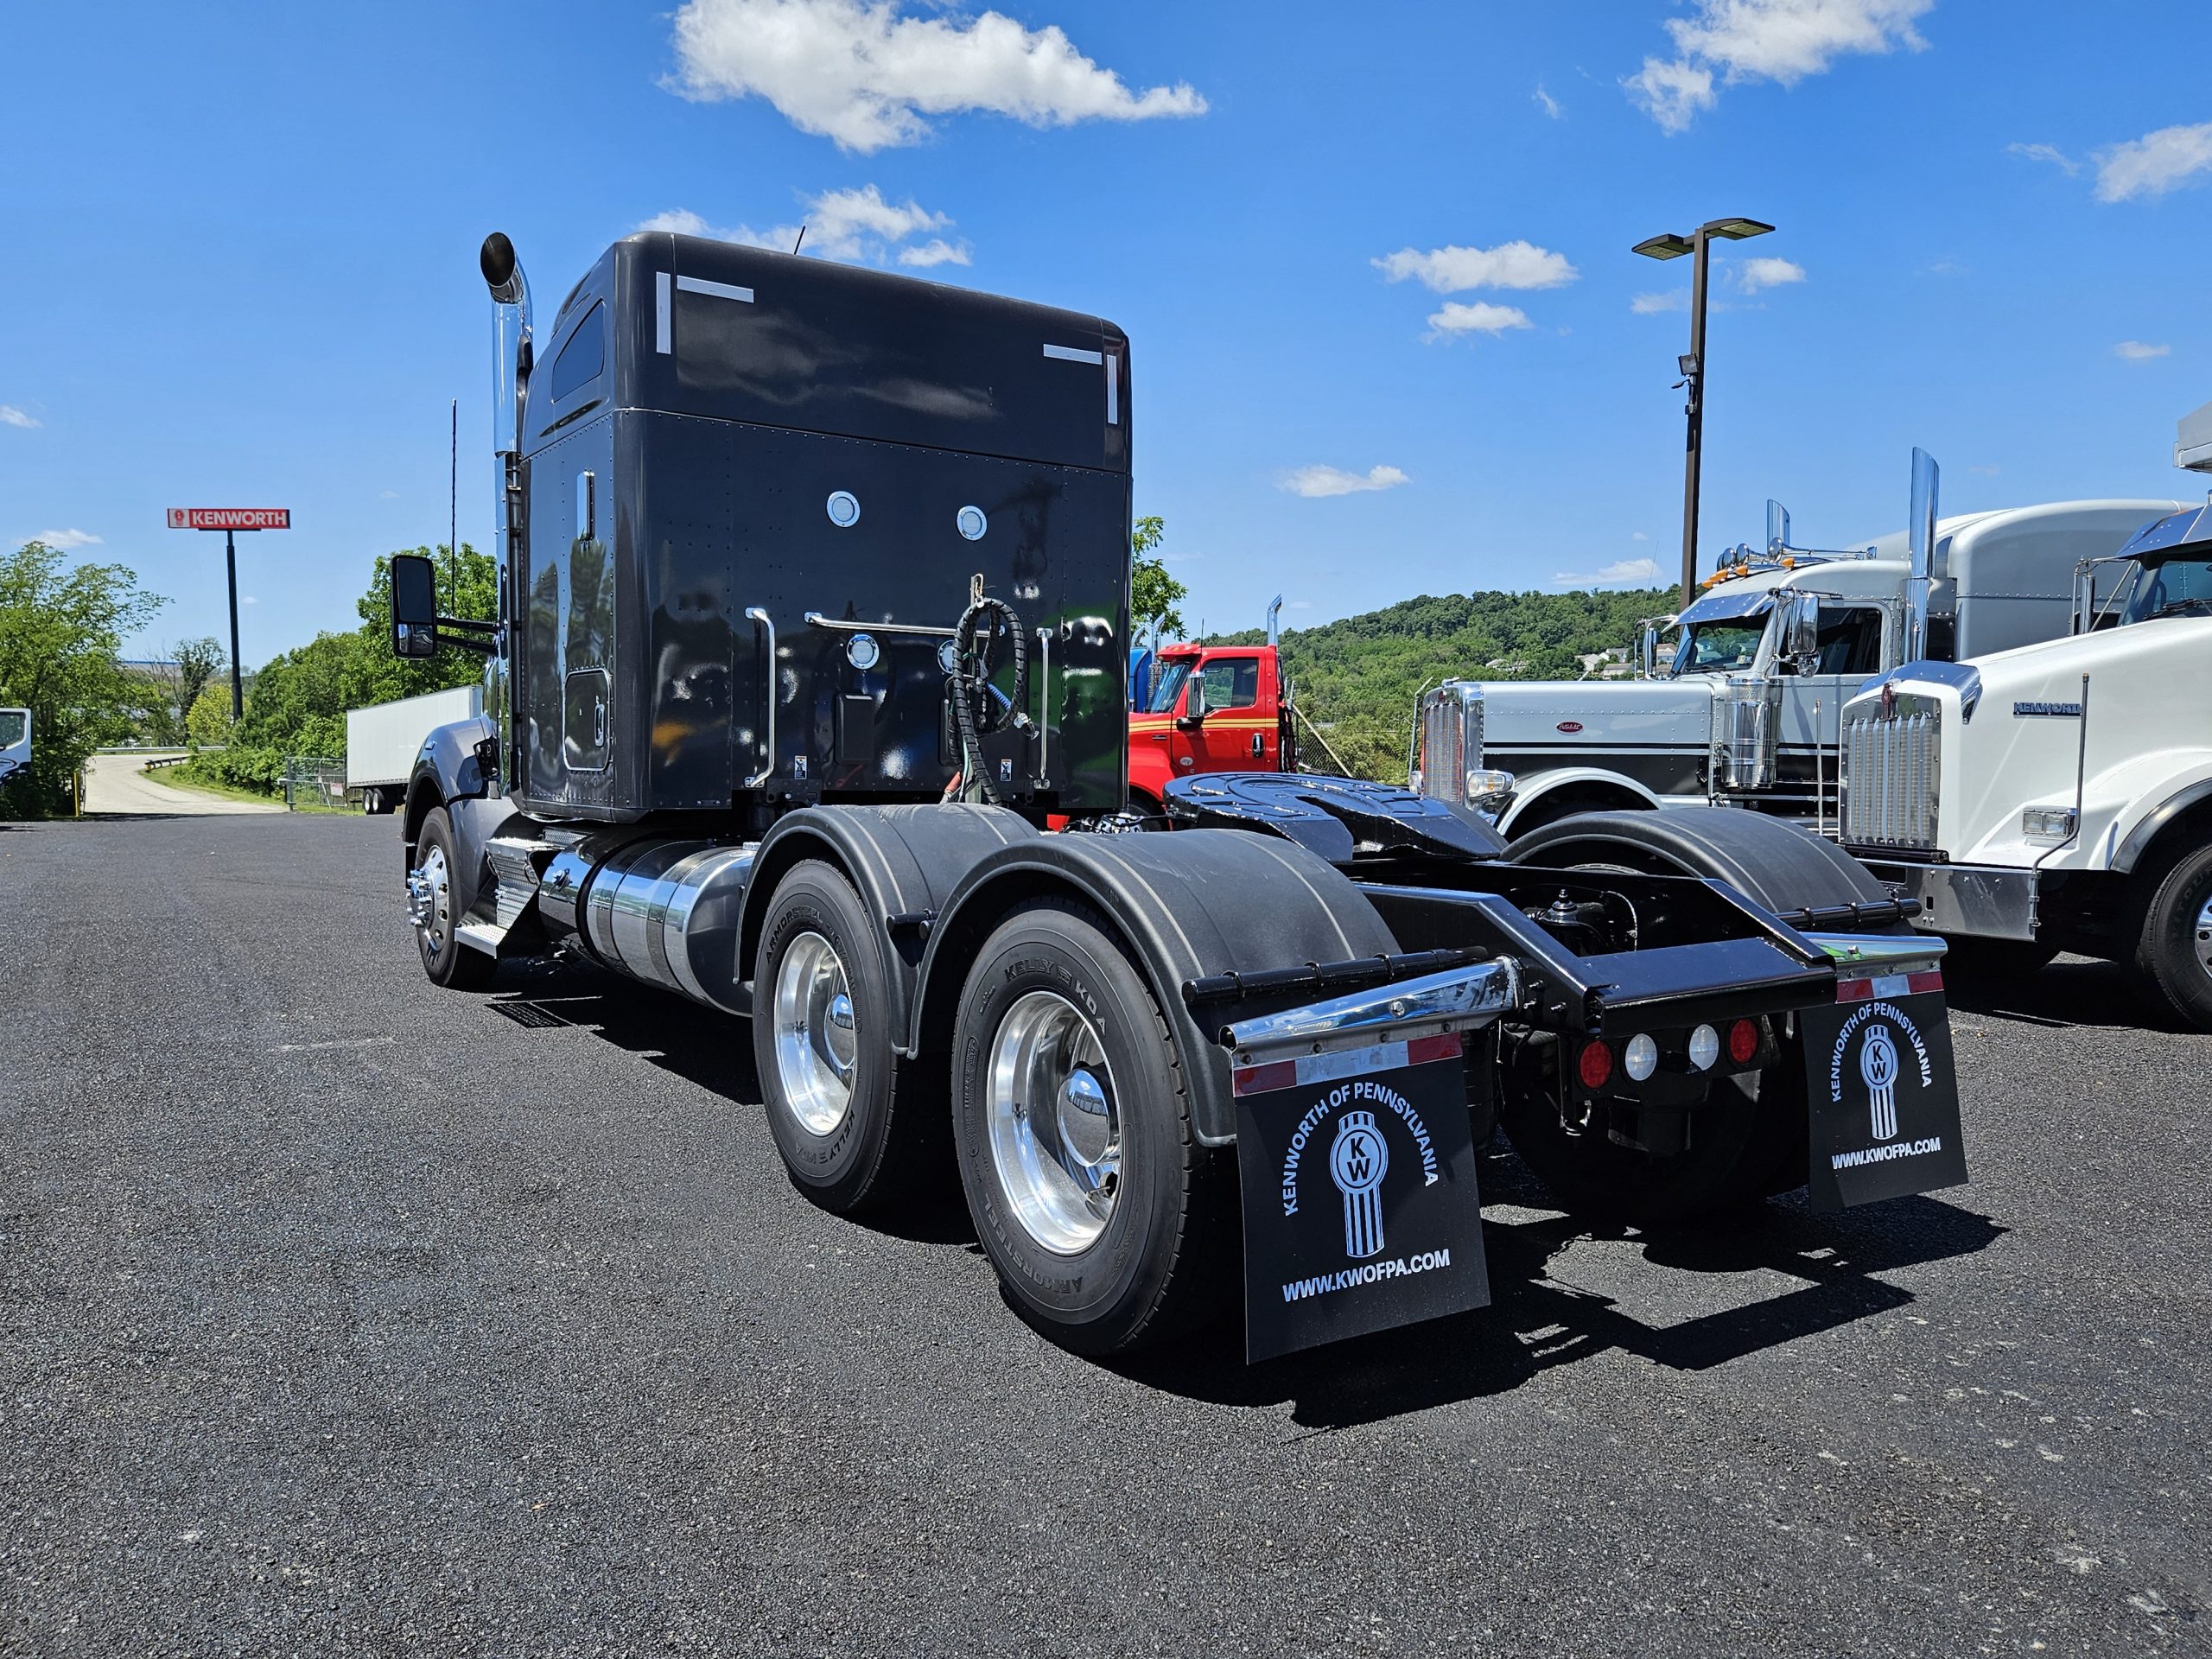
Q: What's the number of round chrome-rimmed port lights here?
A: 4